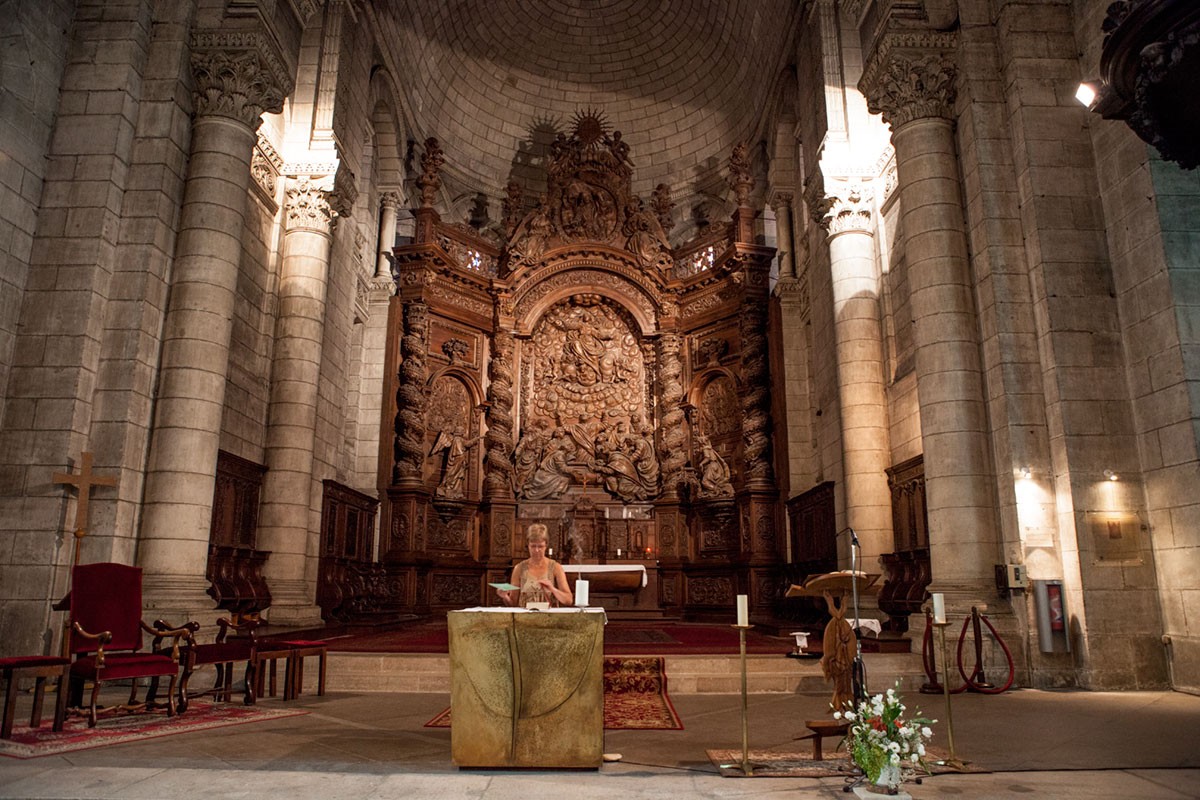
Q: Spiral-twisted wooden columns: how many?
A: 4